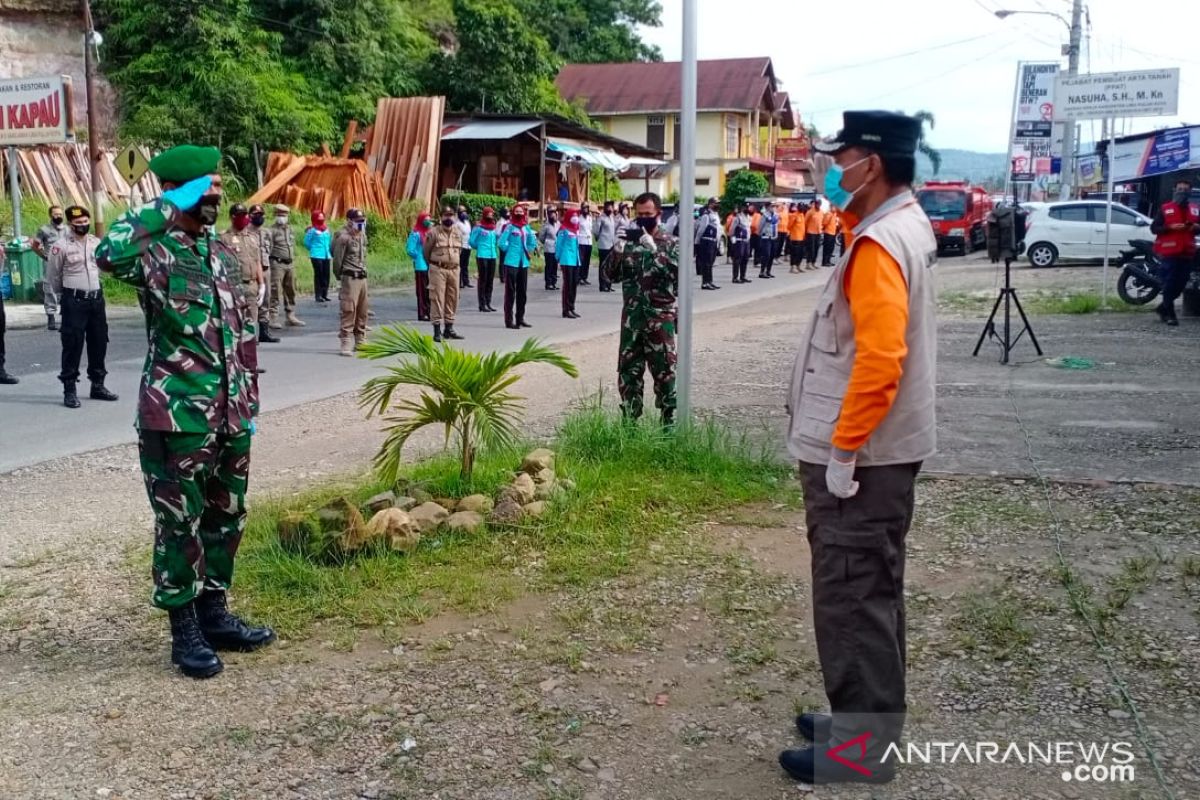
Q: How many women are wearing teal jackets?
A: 5